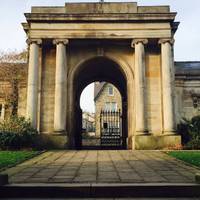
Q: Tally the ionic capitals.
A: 4